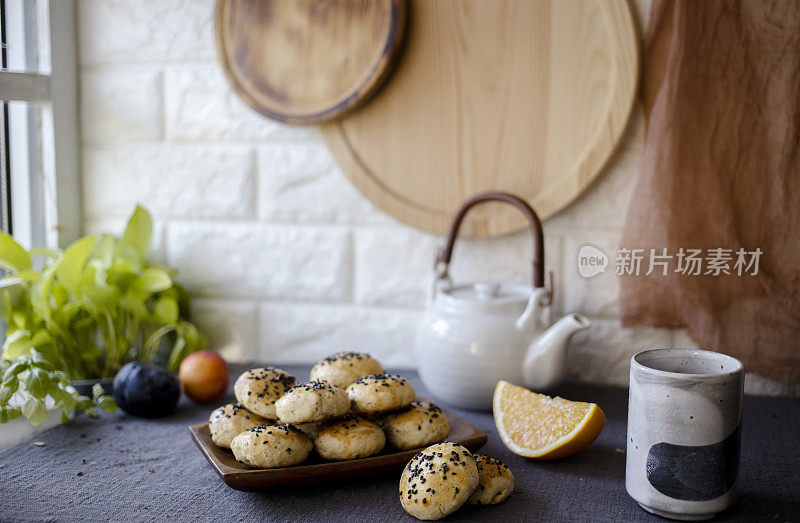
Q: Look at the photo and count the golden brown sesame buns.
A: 10